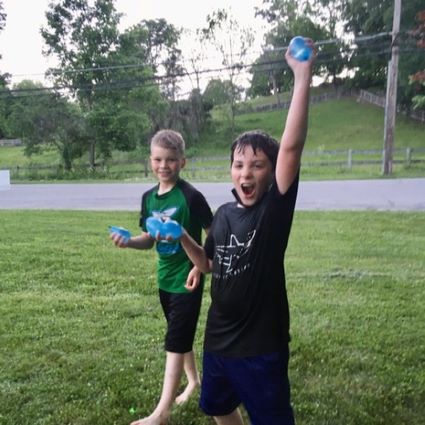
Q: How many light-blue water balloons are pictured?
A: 4